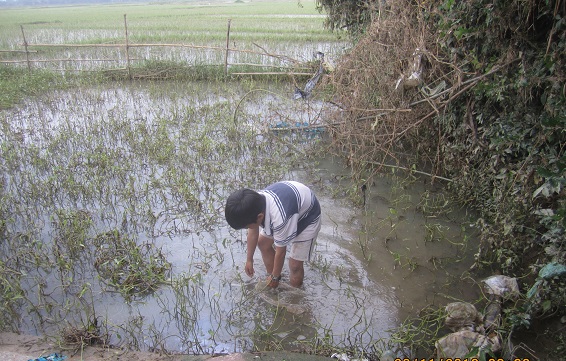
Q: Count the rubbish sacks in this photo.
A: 3